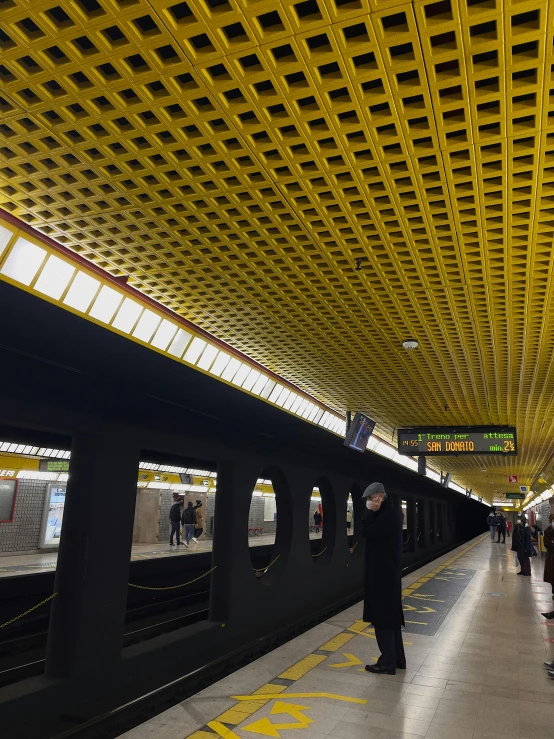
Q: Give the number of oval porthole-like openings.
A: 3